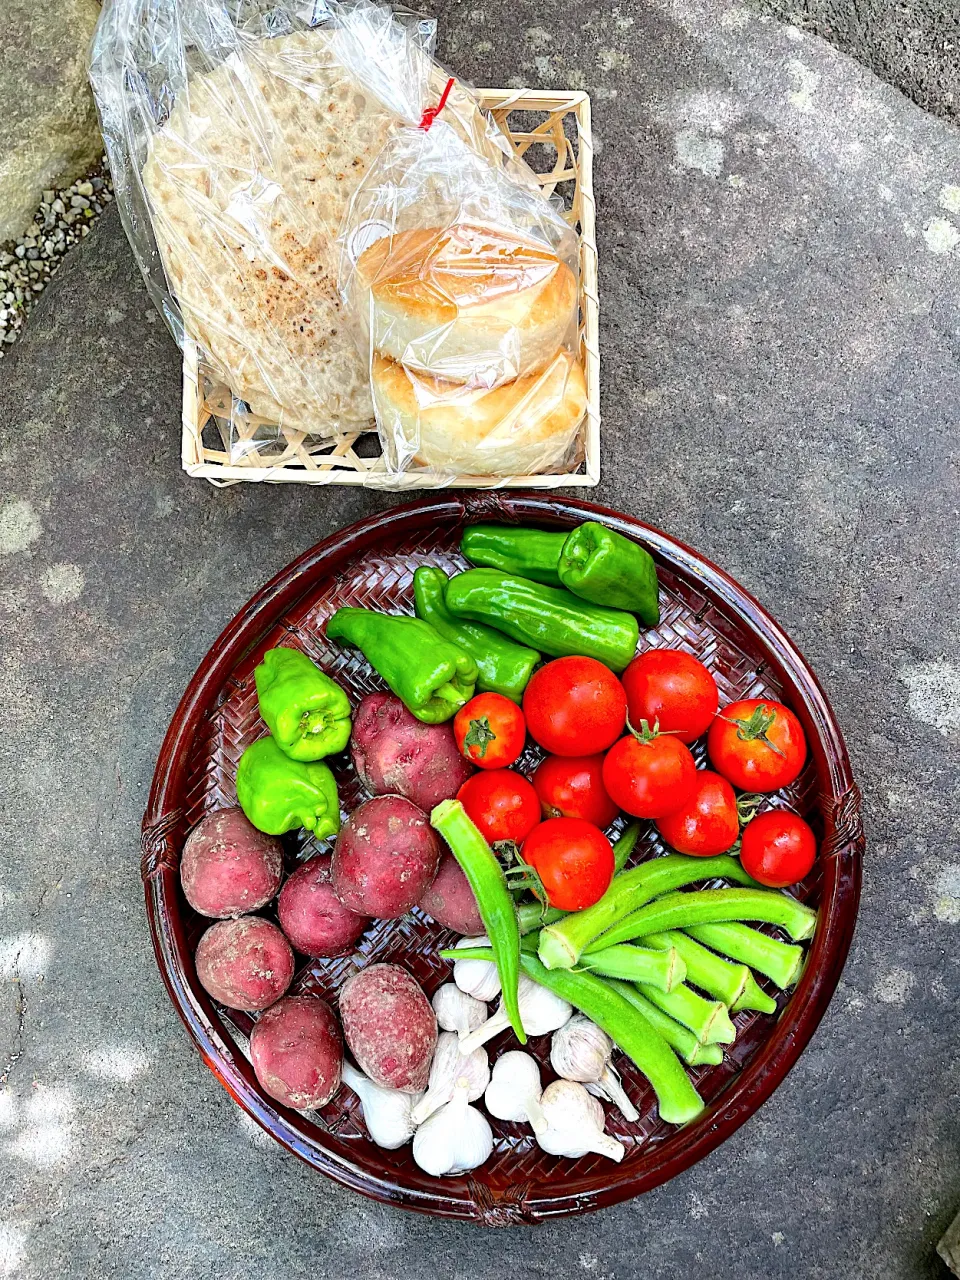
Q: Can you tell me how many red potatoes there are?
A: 8